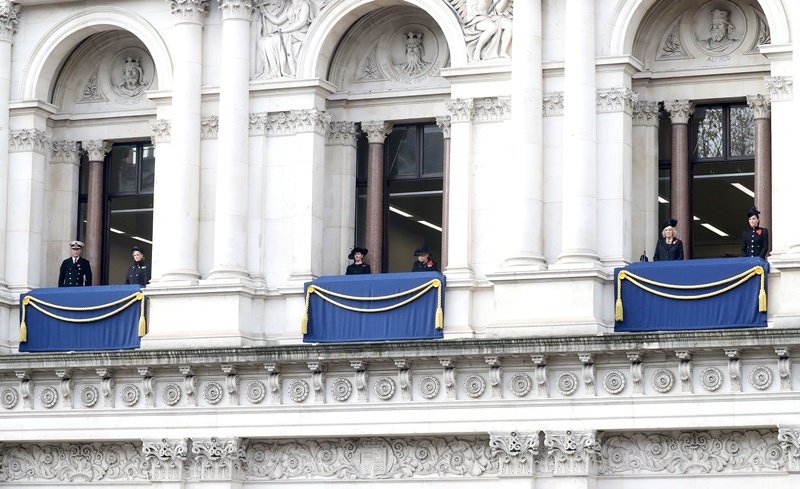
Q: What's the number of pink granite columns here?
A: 5